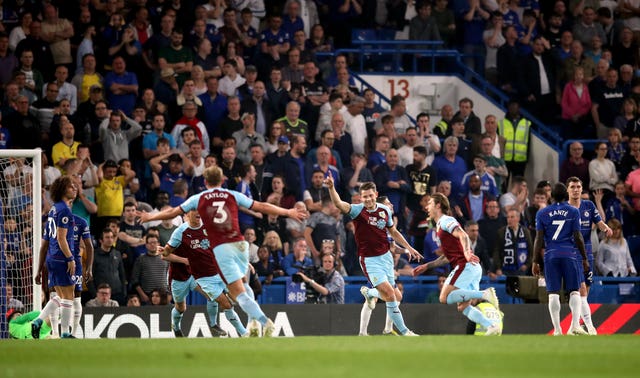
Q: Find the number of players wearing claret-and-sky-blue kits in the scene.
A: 5